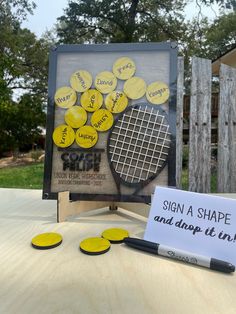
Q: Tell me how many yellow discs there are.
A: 15